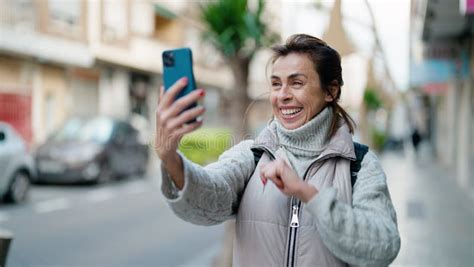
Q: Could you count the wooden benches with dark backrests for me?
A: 0